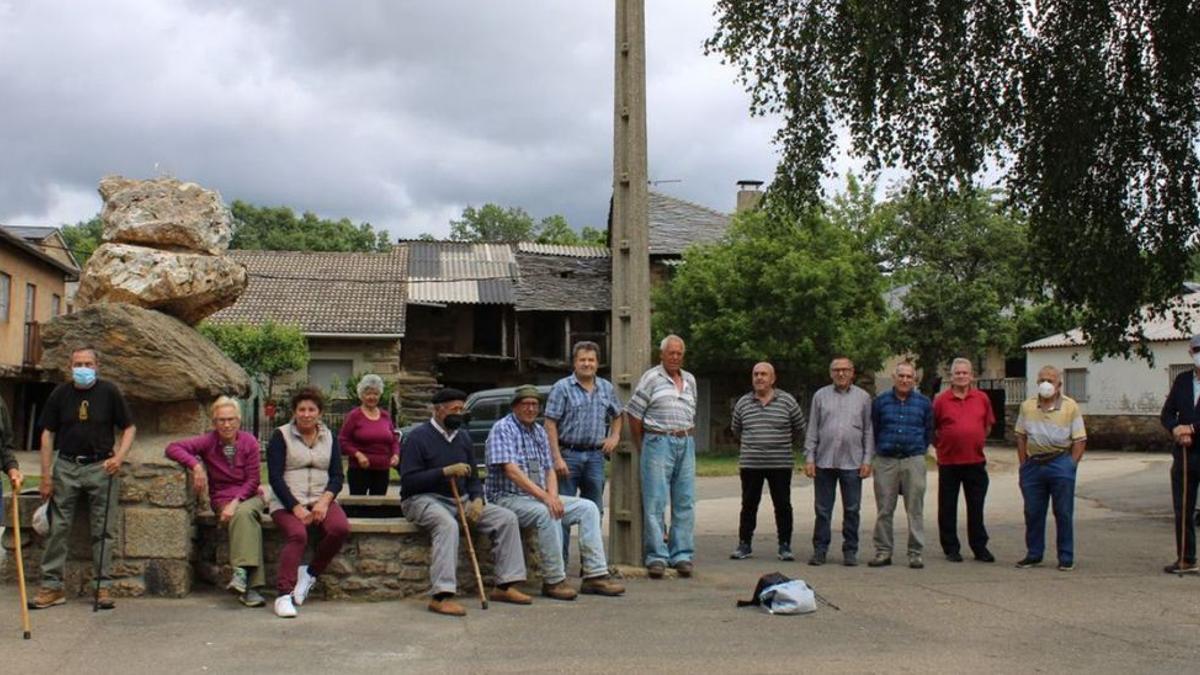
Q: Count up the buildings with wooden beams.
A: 1